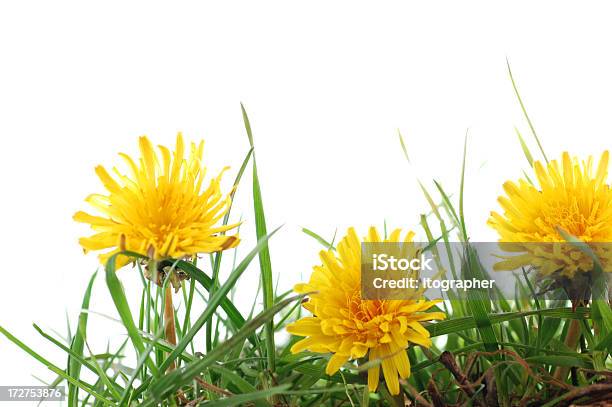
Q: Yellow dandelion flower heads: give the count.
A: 3